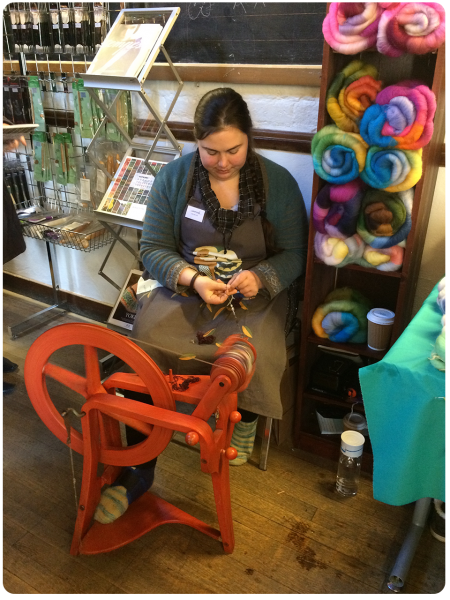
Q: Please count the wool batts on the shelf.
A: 11